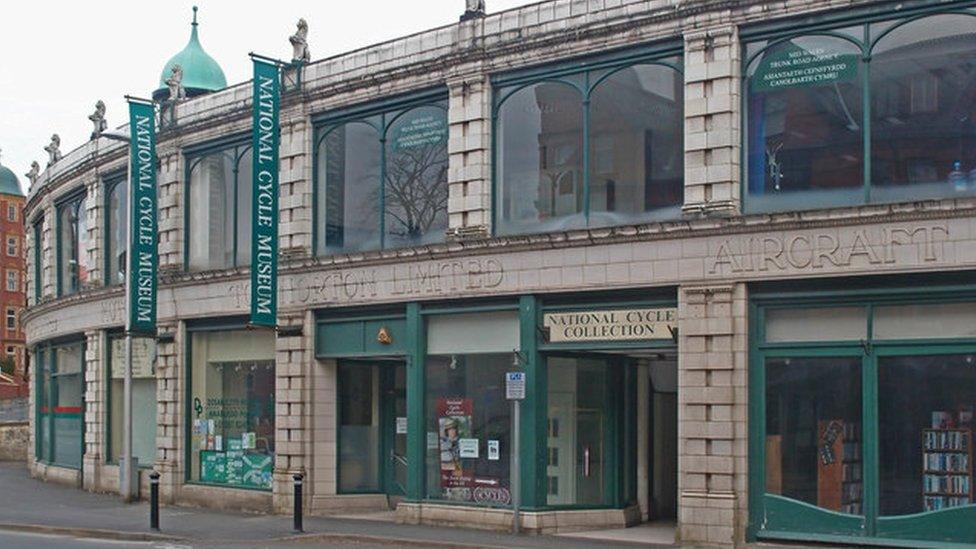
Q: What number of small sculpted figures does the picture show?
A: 6